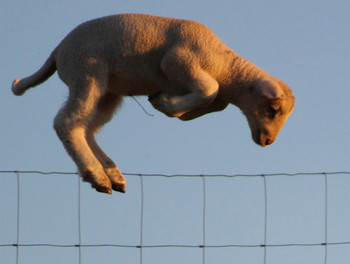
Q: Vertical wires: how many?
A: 6